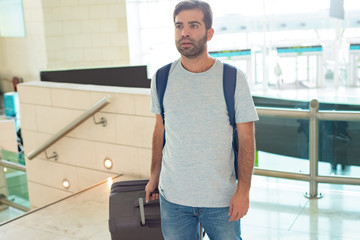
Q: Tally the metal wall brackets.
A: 2